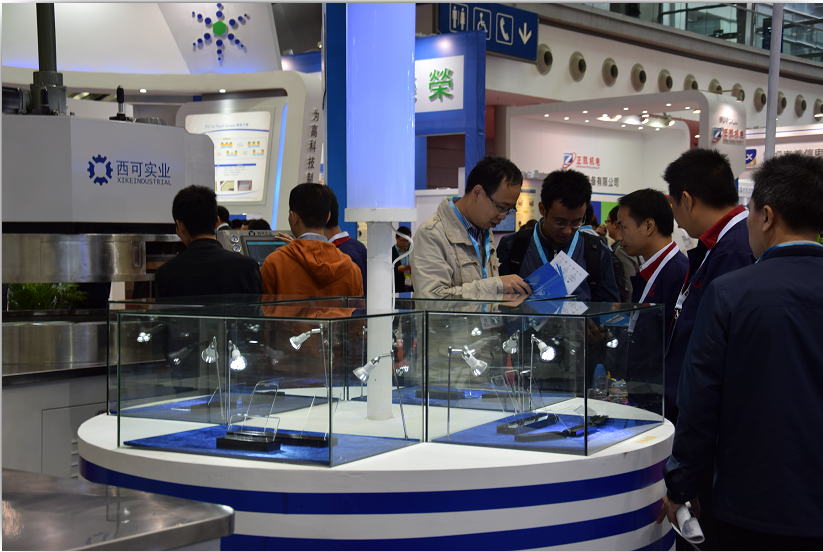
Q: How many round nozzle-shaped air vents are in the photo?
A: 12